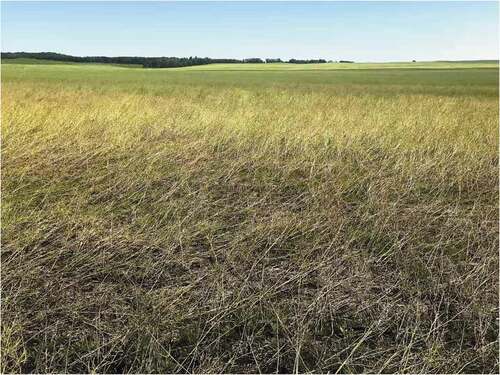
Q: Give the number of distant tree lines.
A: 1